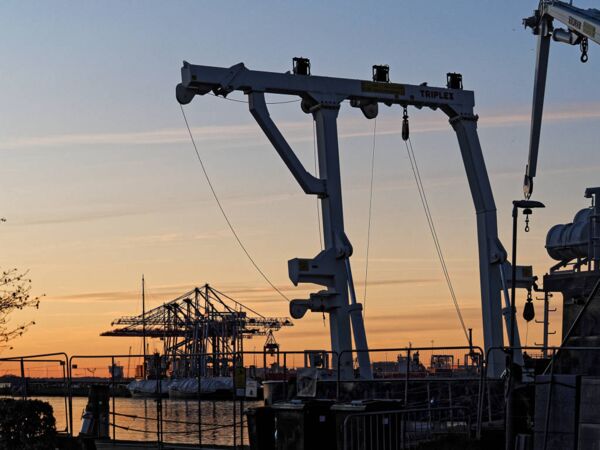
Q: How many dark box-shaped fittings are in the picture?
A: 3